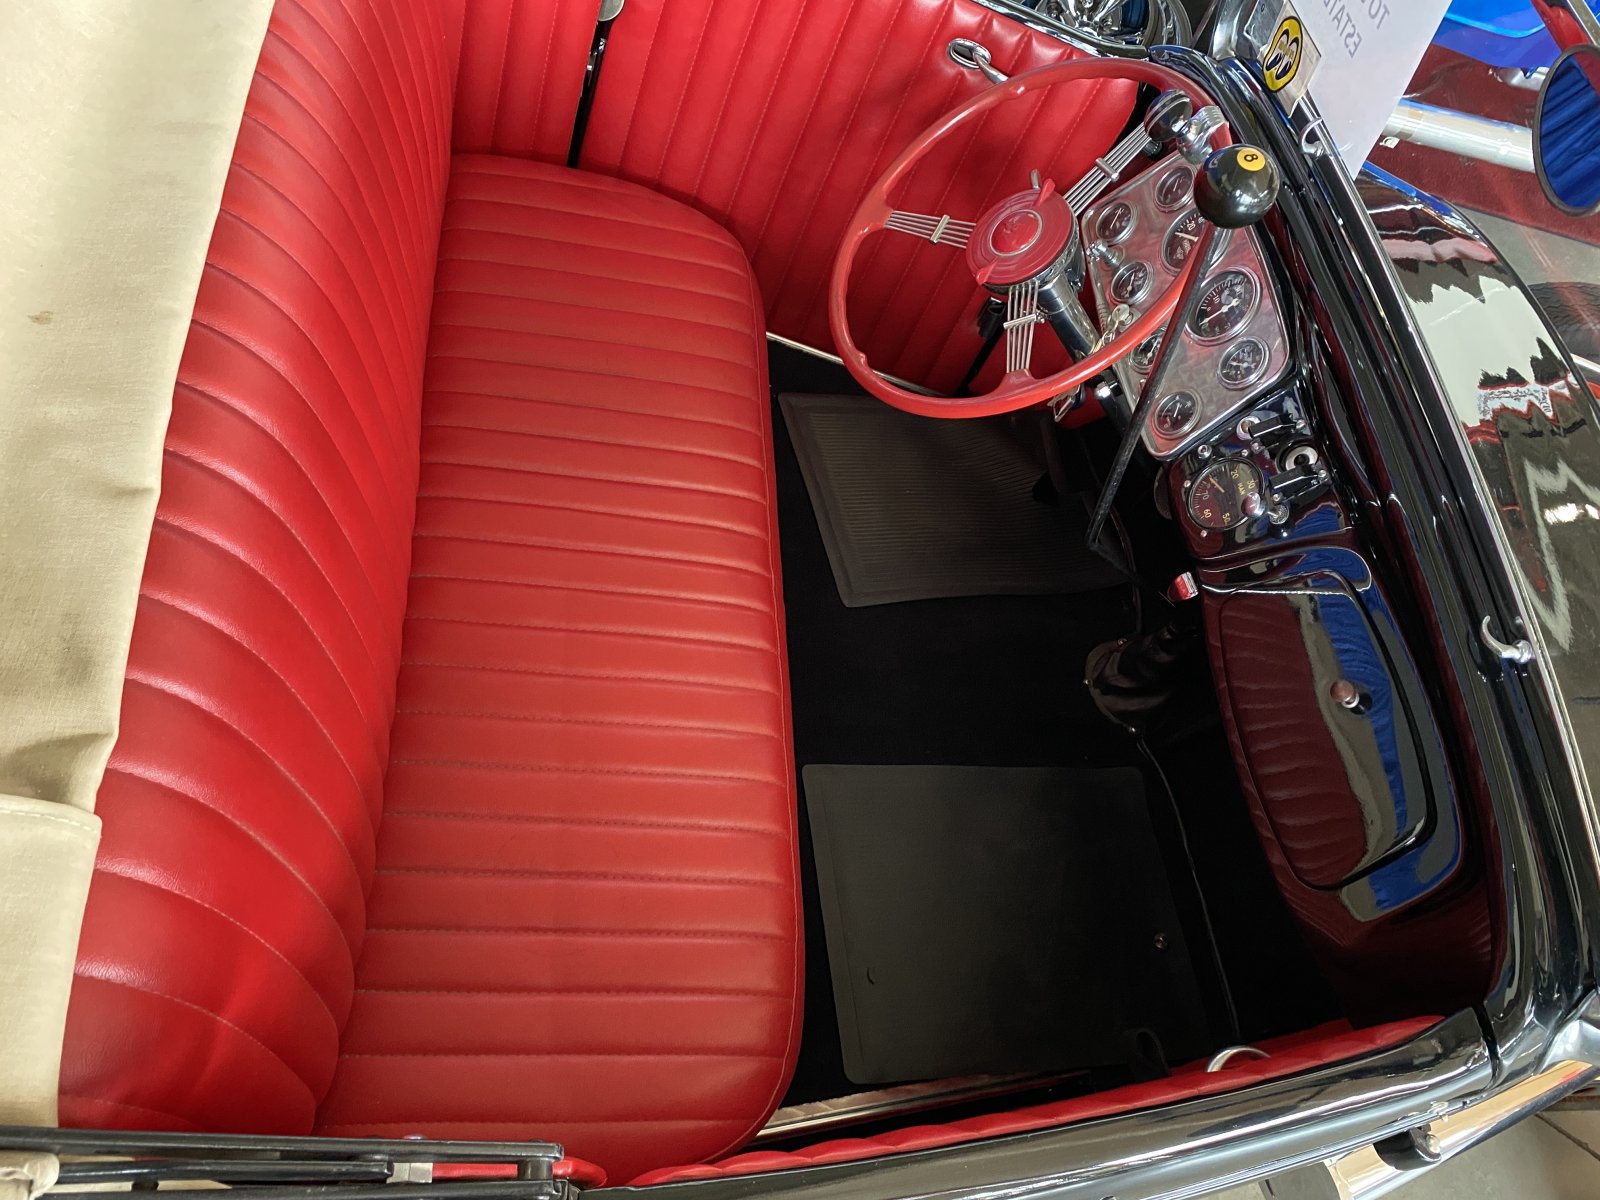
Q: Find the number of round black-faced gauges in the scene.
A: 9